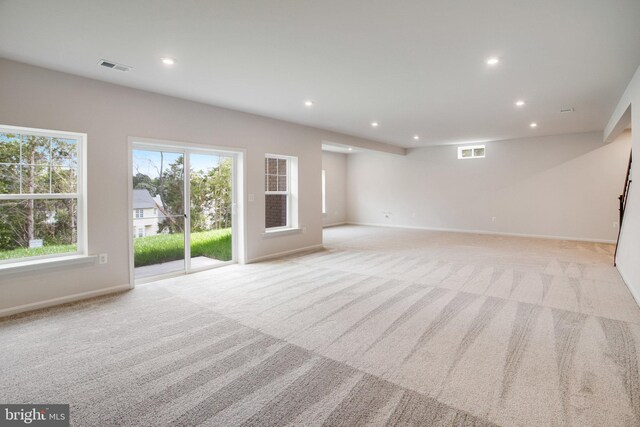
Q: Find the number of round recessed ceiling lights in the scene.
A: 8